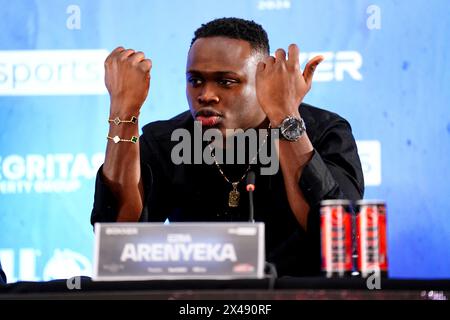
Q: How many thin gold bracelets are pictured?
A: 2